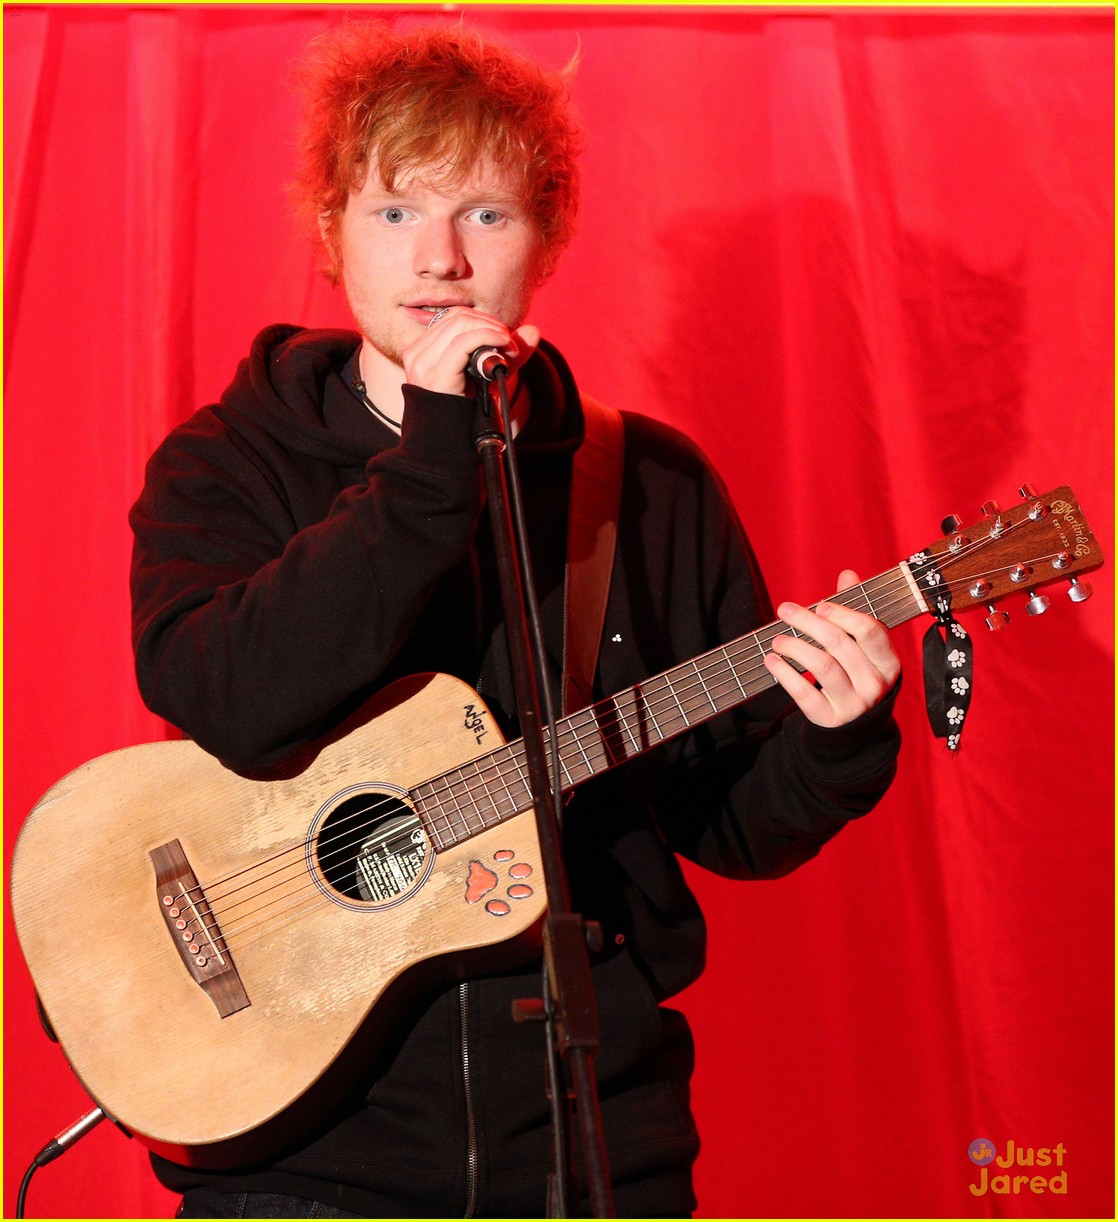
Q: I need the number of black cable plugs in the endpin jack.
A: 1